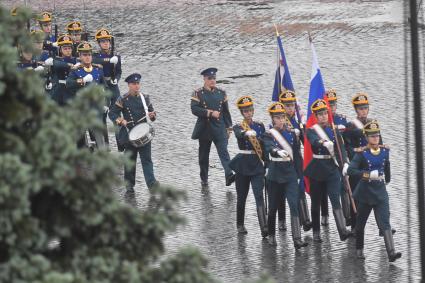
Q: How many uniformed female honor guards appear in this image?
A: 0